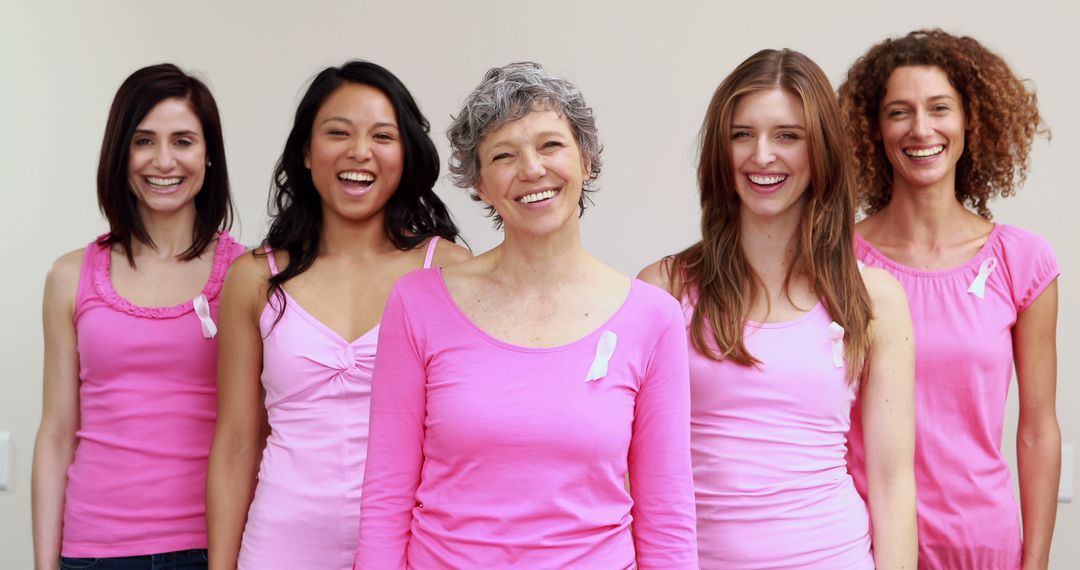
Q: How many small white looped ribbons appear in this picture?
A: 4